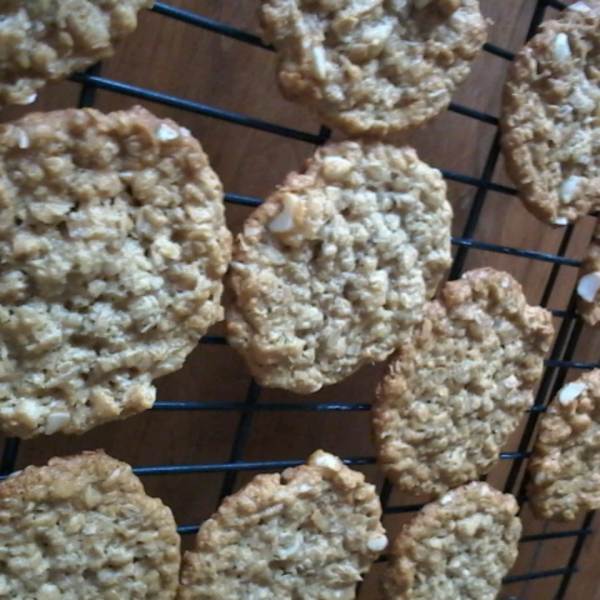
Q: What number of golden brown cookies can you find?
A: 11